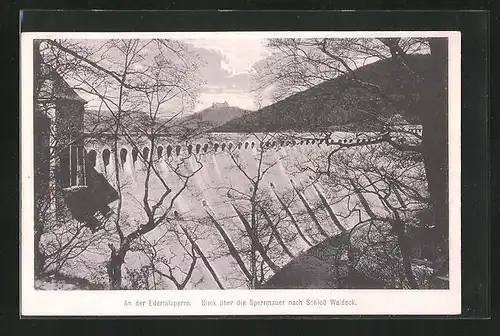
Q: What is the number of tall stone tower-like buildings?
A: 1